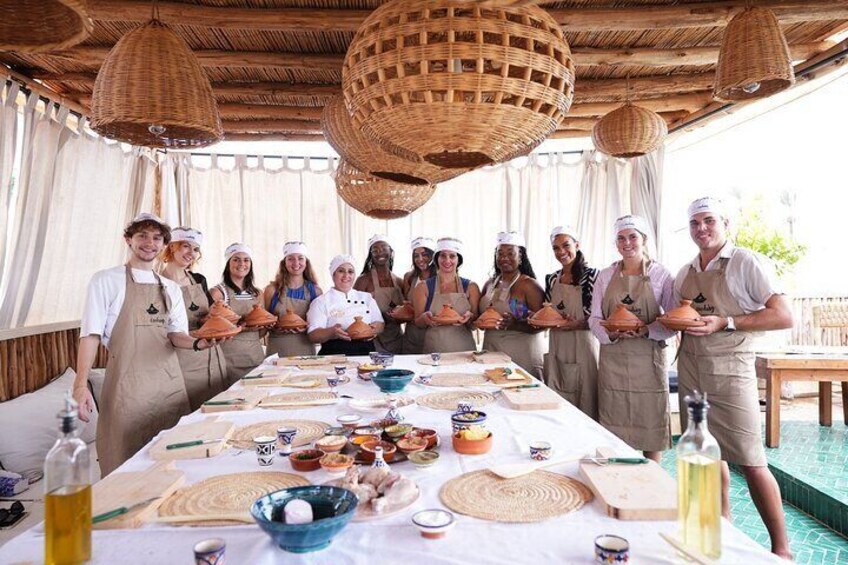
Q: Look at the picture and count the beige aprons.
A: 11